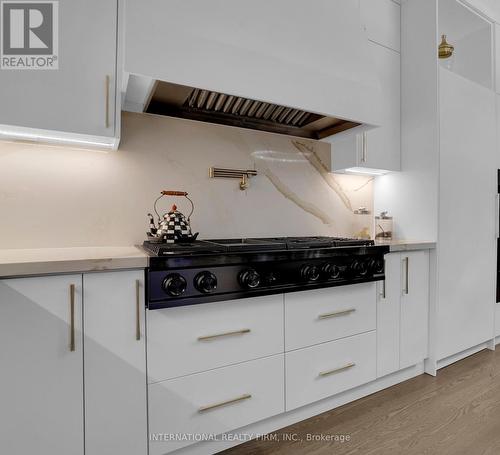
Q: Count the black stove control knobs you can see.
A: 7